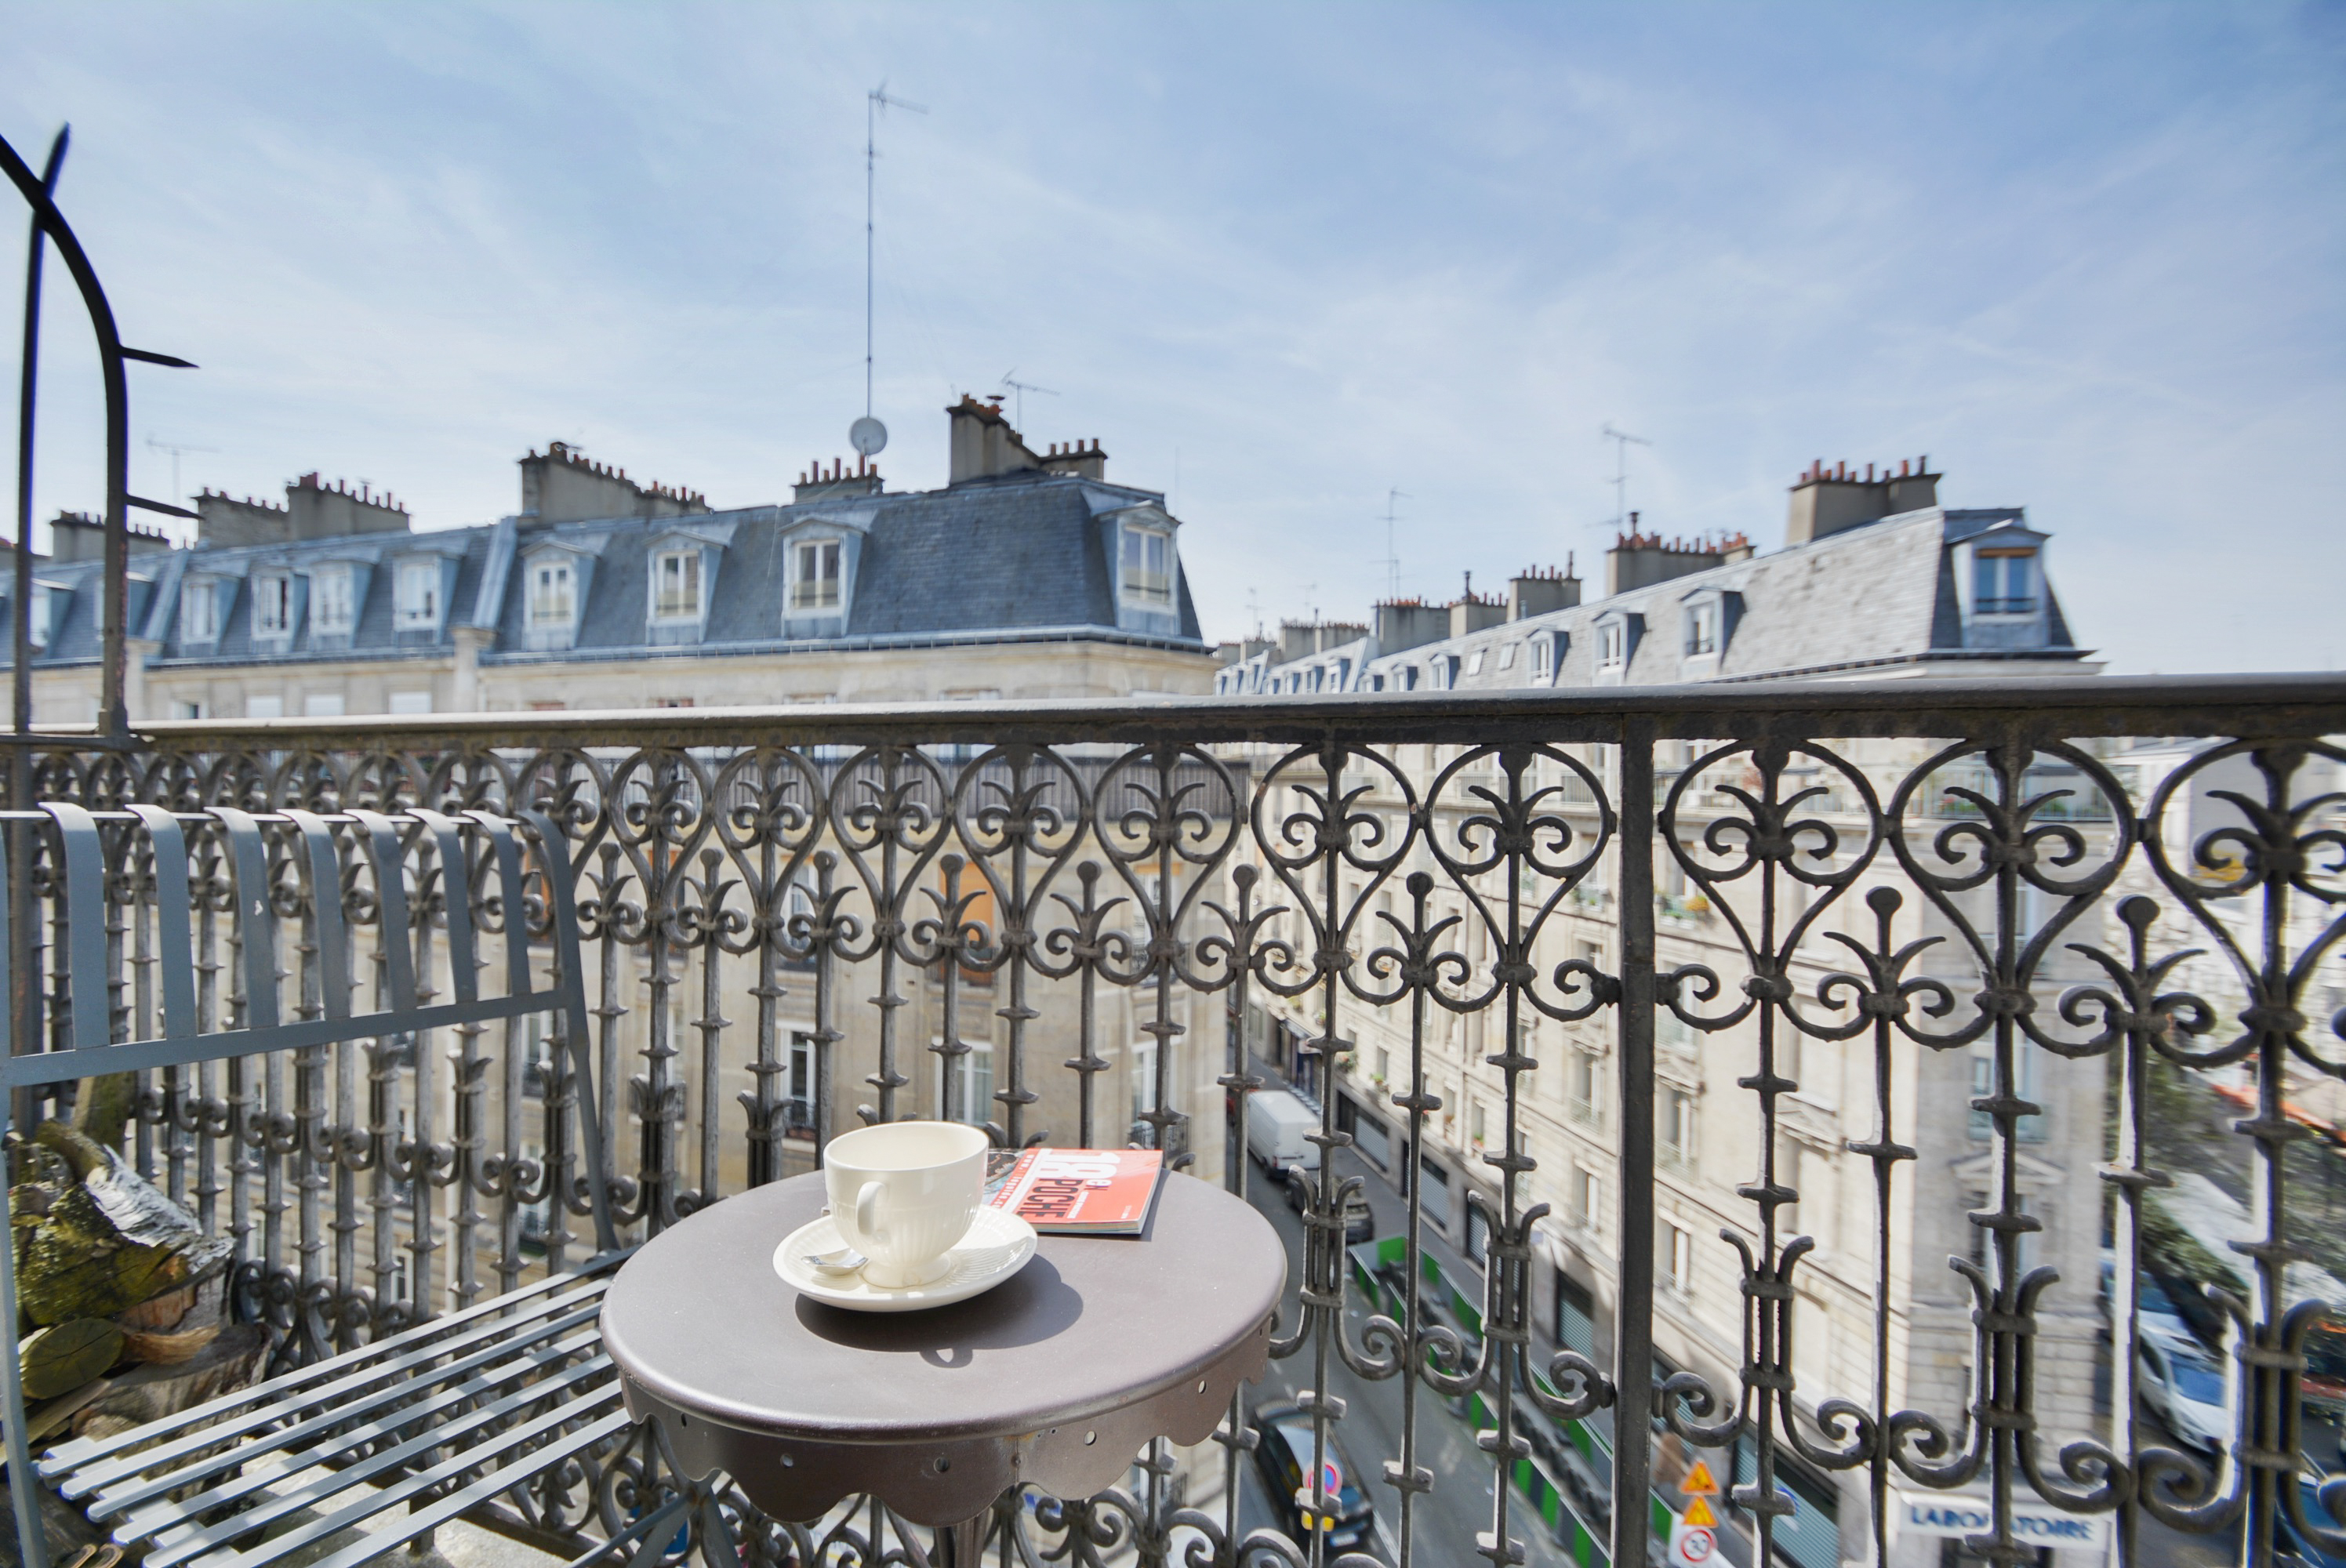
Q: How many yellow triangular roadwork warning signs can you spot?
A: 2